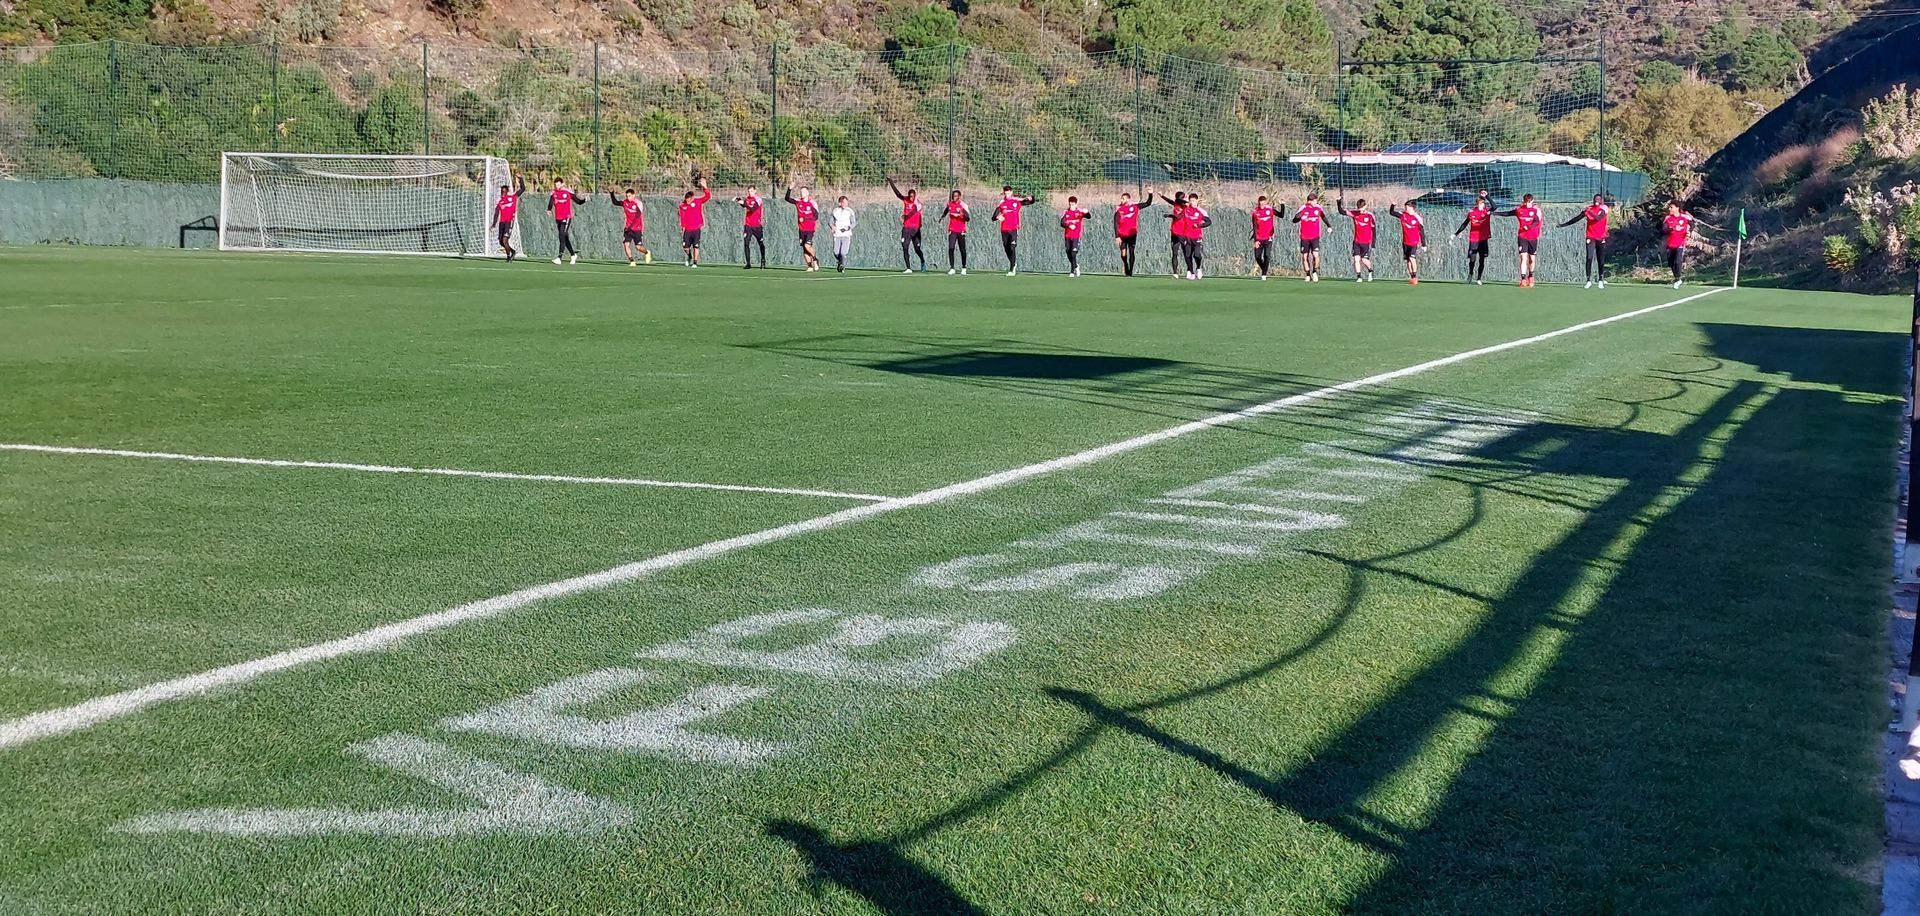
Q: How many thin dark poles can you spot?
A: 9